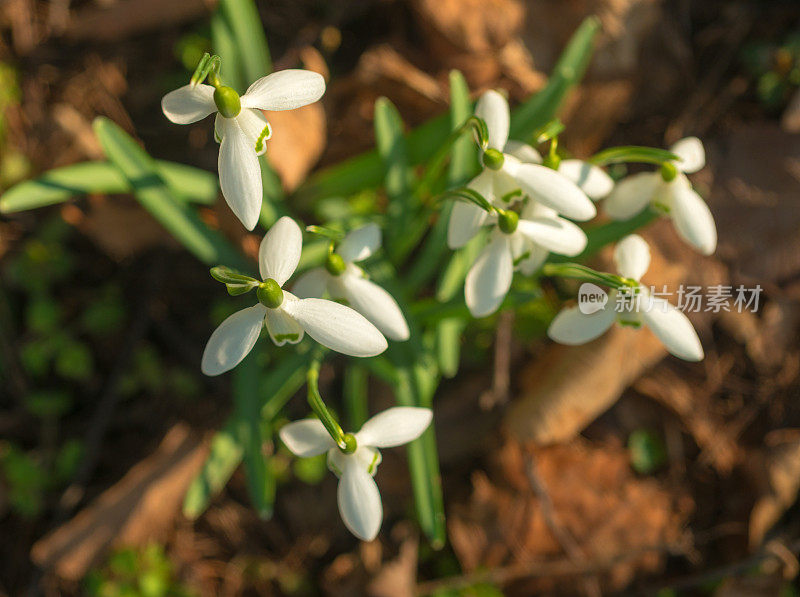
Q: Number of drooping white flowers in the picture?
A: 9